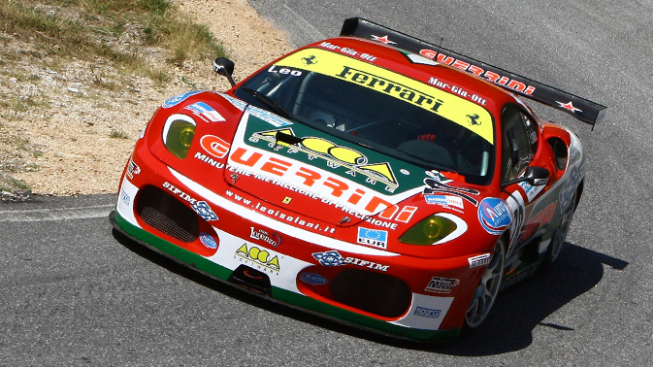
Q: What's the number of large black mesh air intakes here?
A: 2